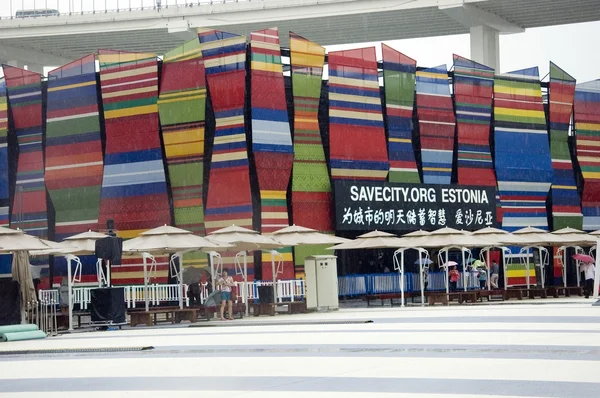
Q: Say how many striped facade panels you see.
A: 15